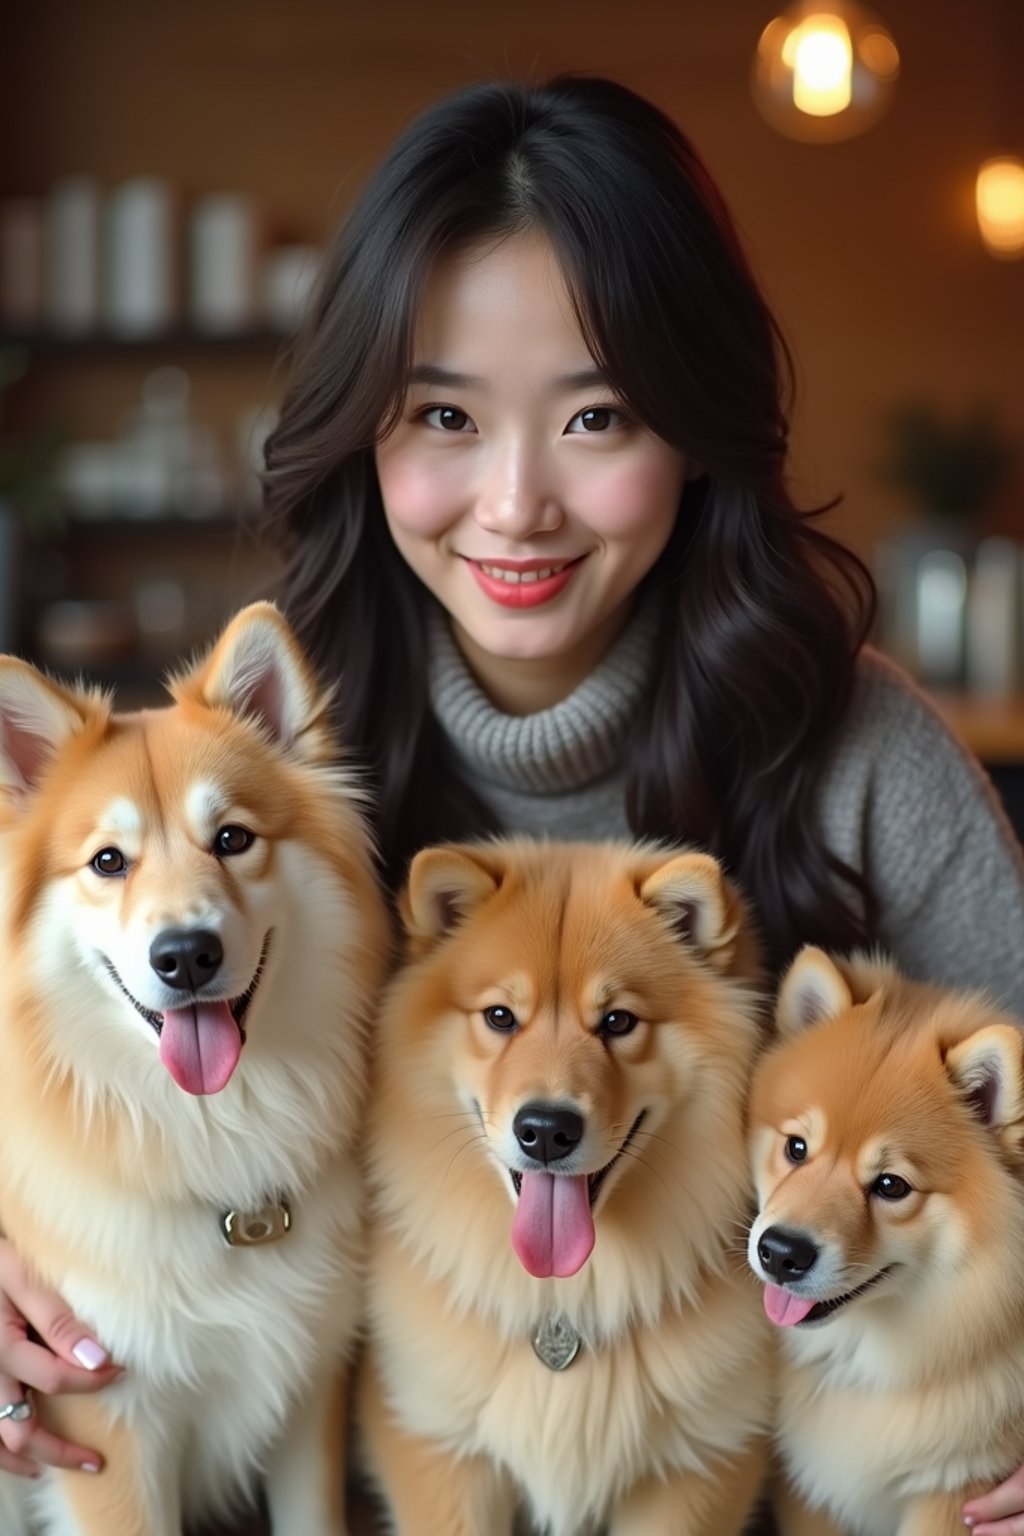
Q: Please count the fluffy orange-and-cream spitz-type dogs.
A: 3